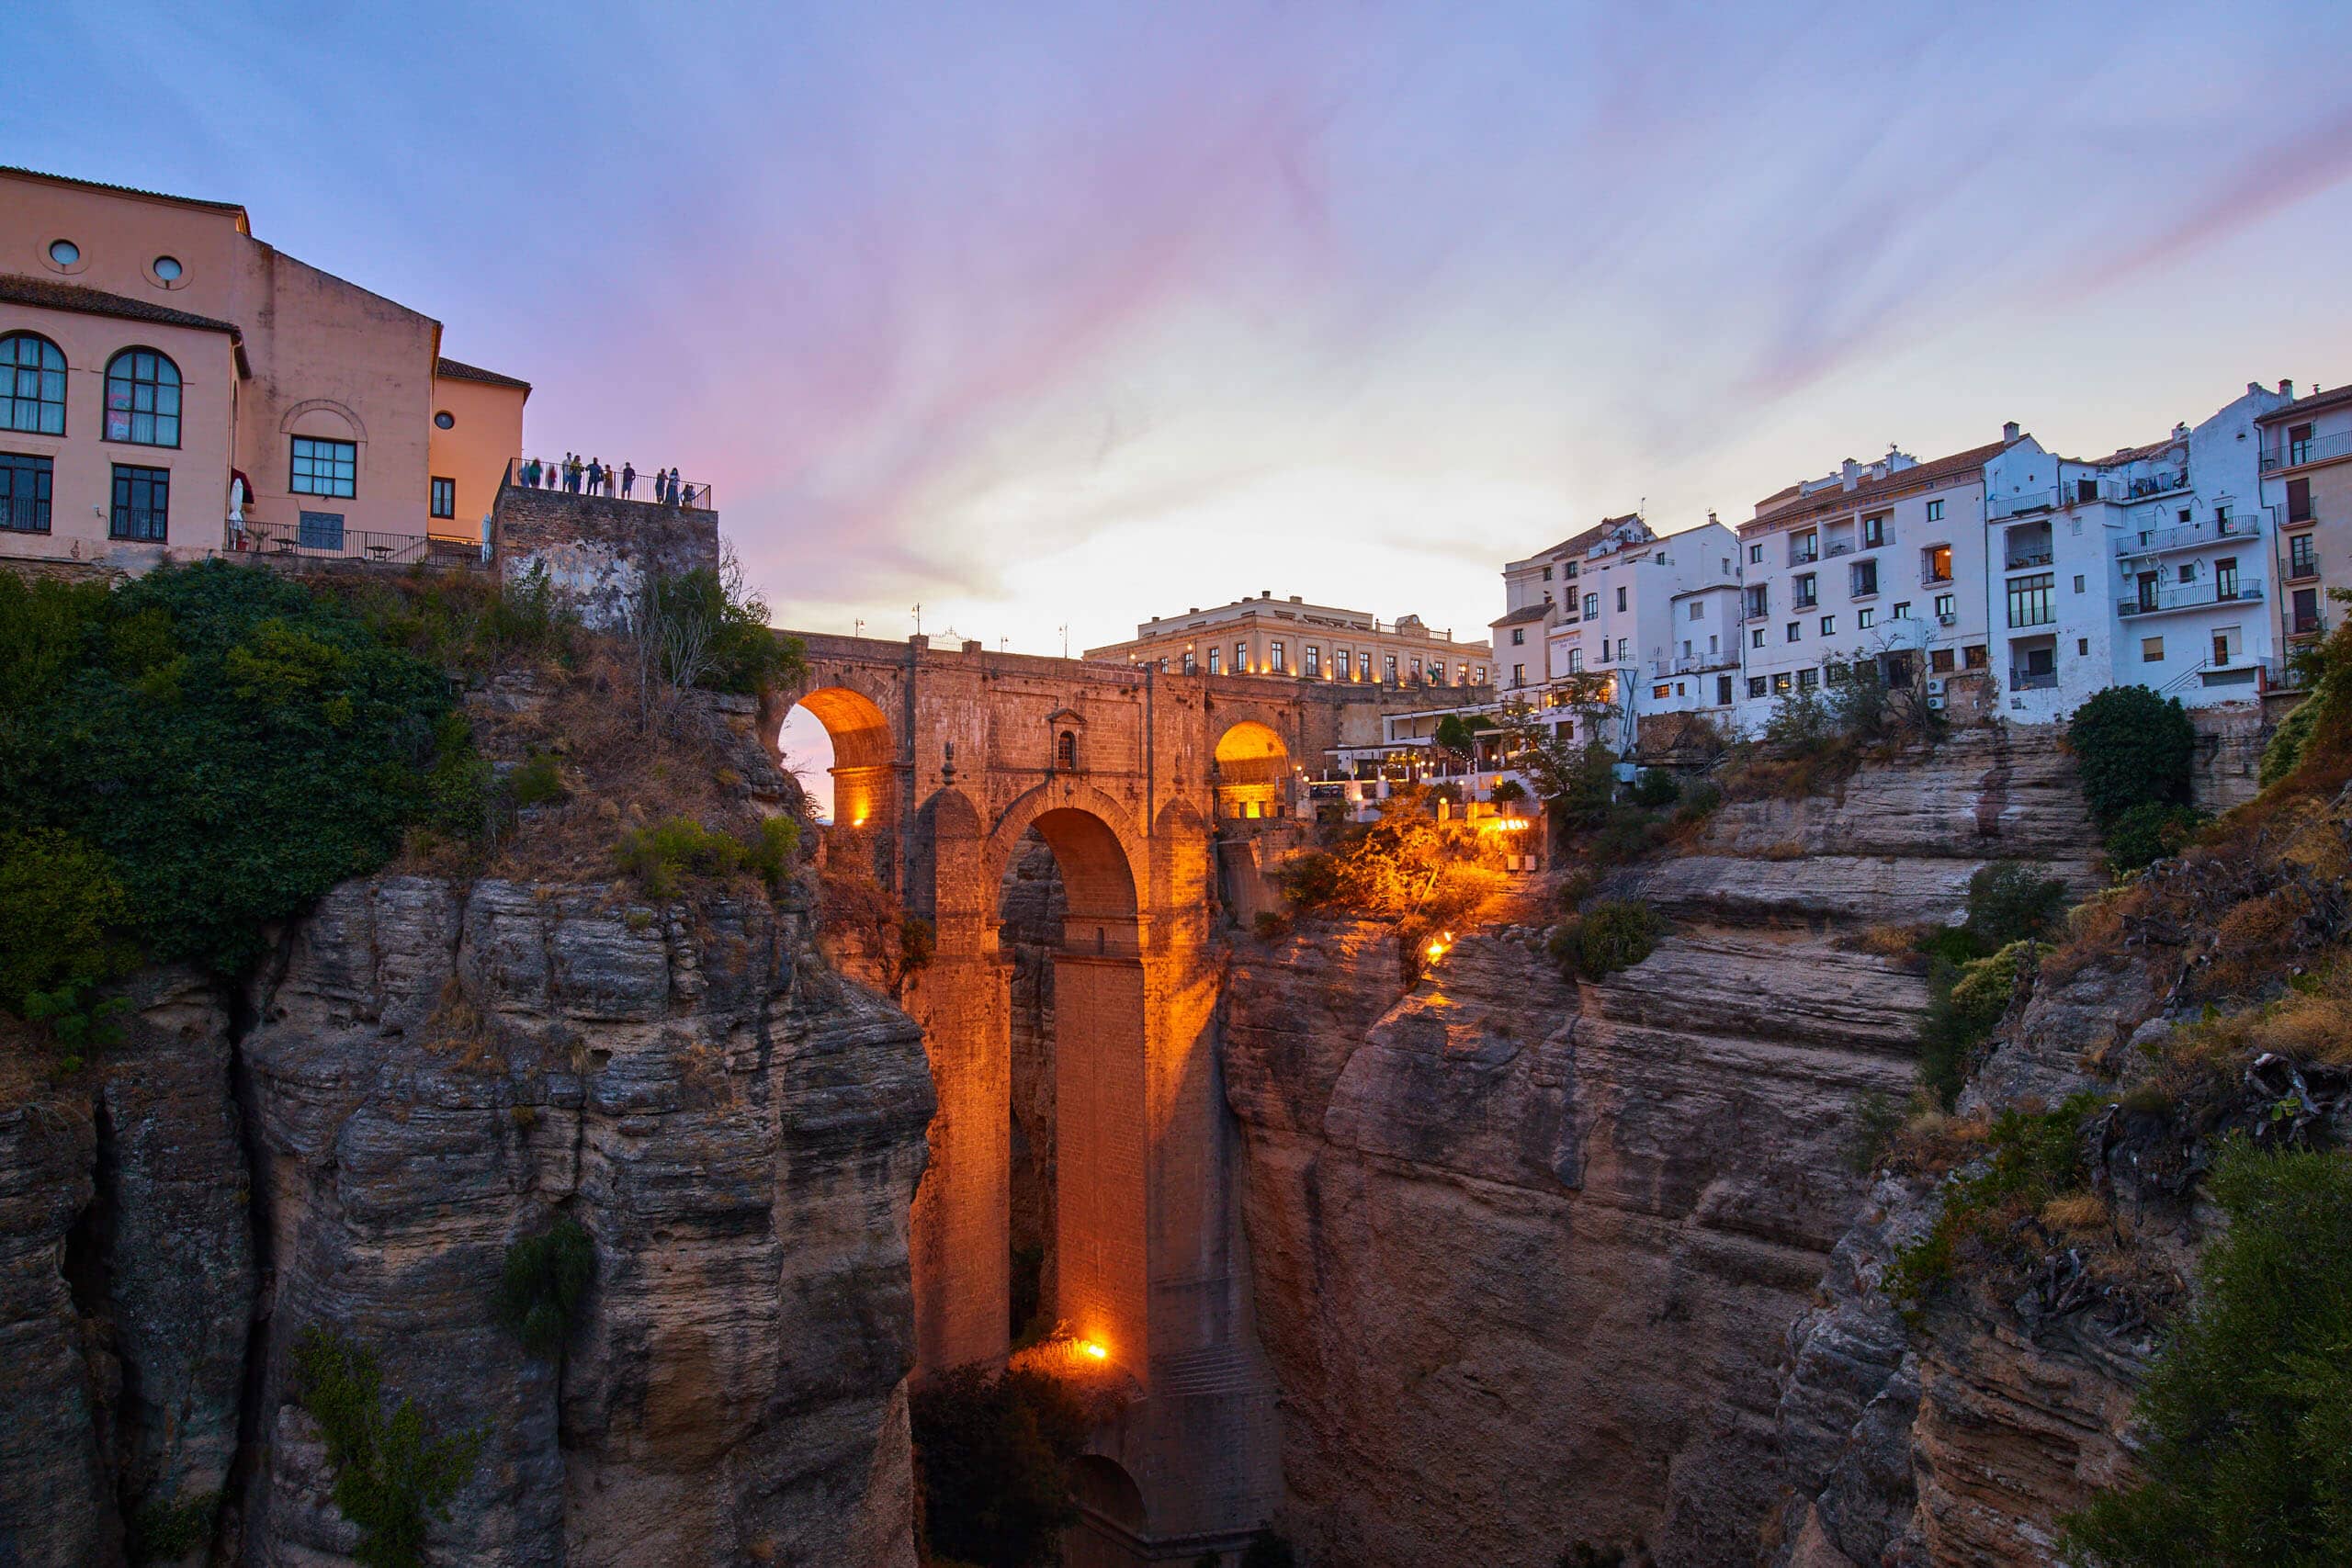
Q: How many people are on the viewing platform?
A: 11